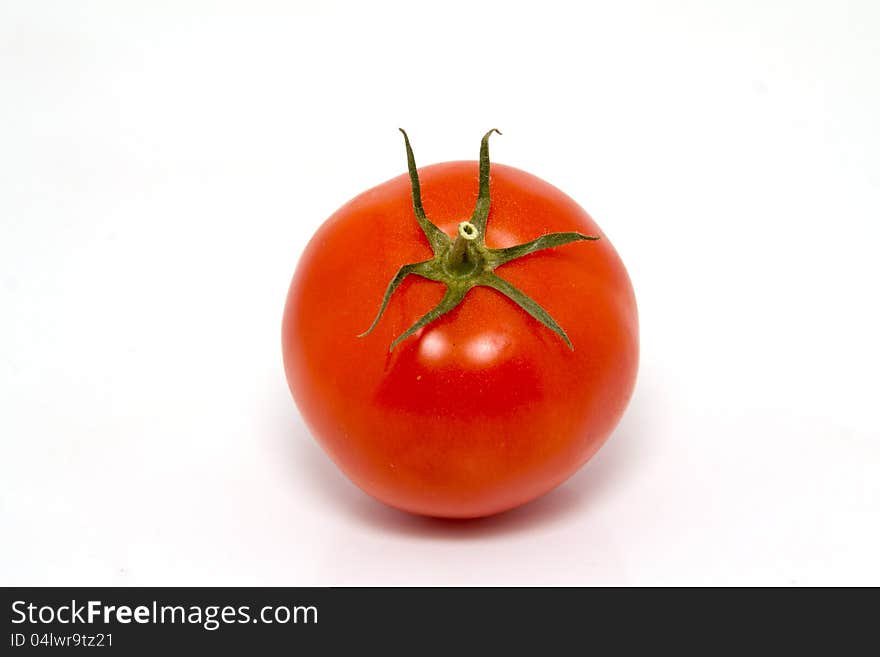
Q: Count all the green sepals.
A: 6